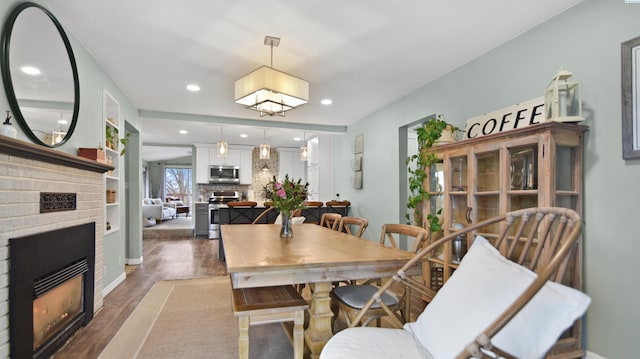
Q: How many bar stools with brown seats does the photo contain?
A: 4